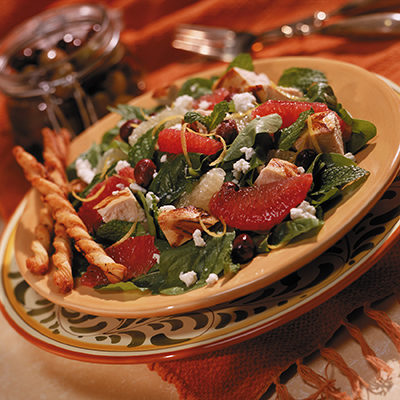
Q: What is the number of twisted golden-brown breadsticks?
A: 3